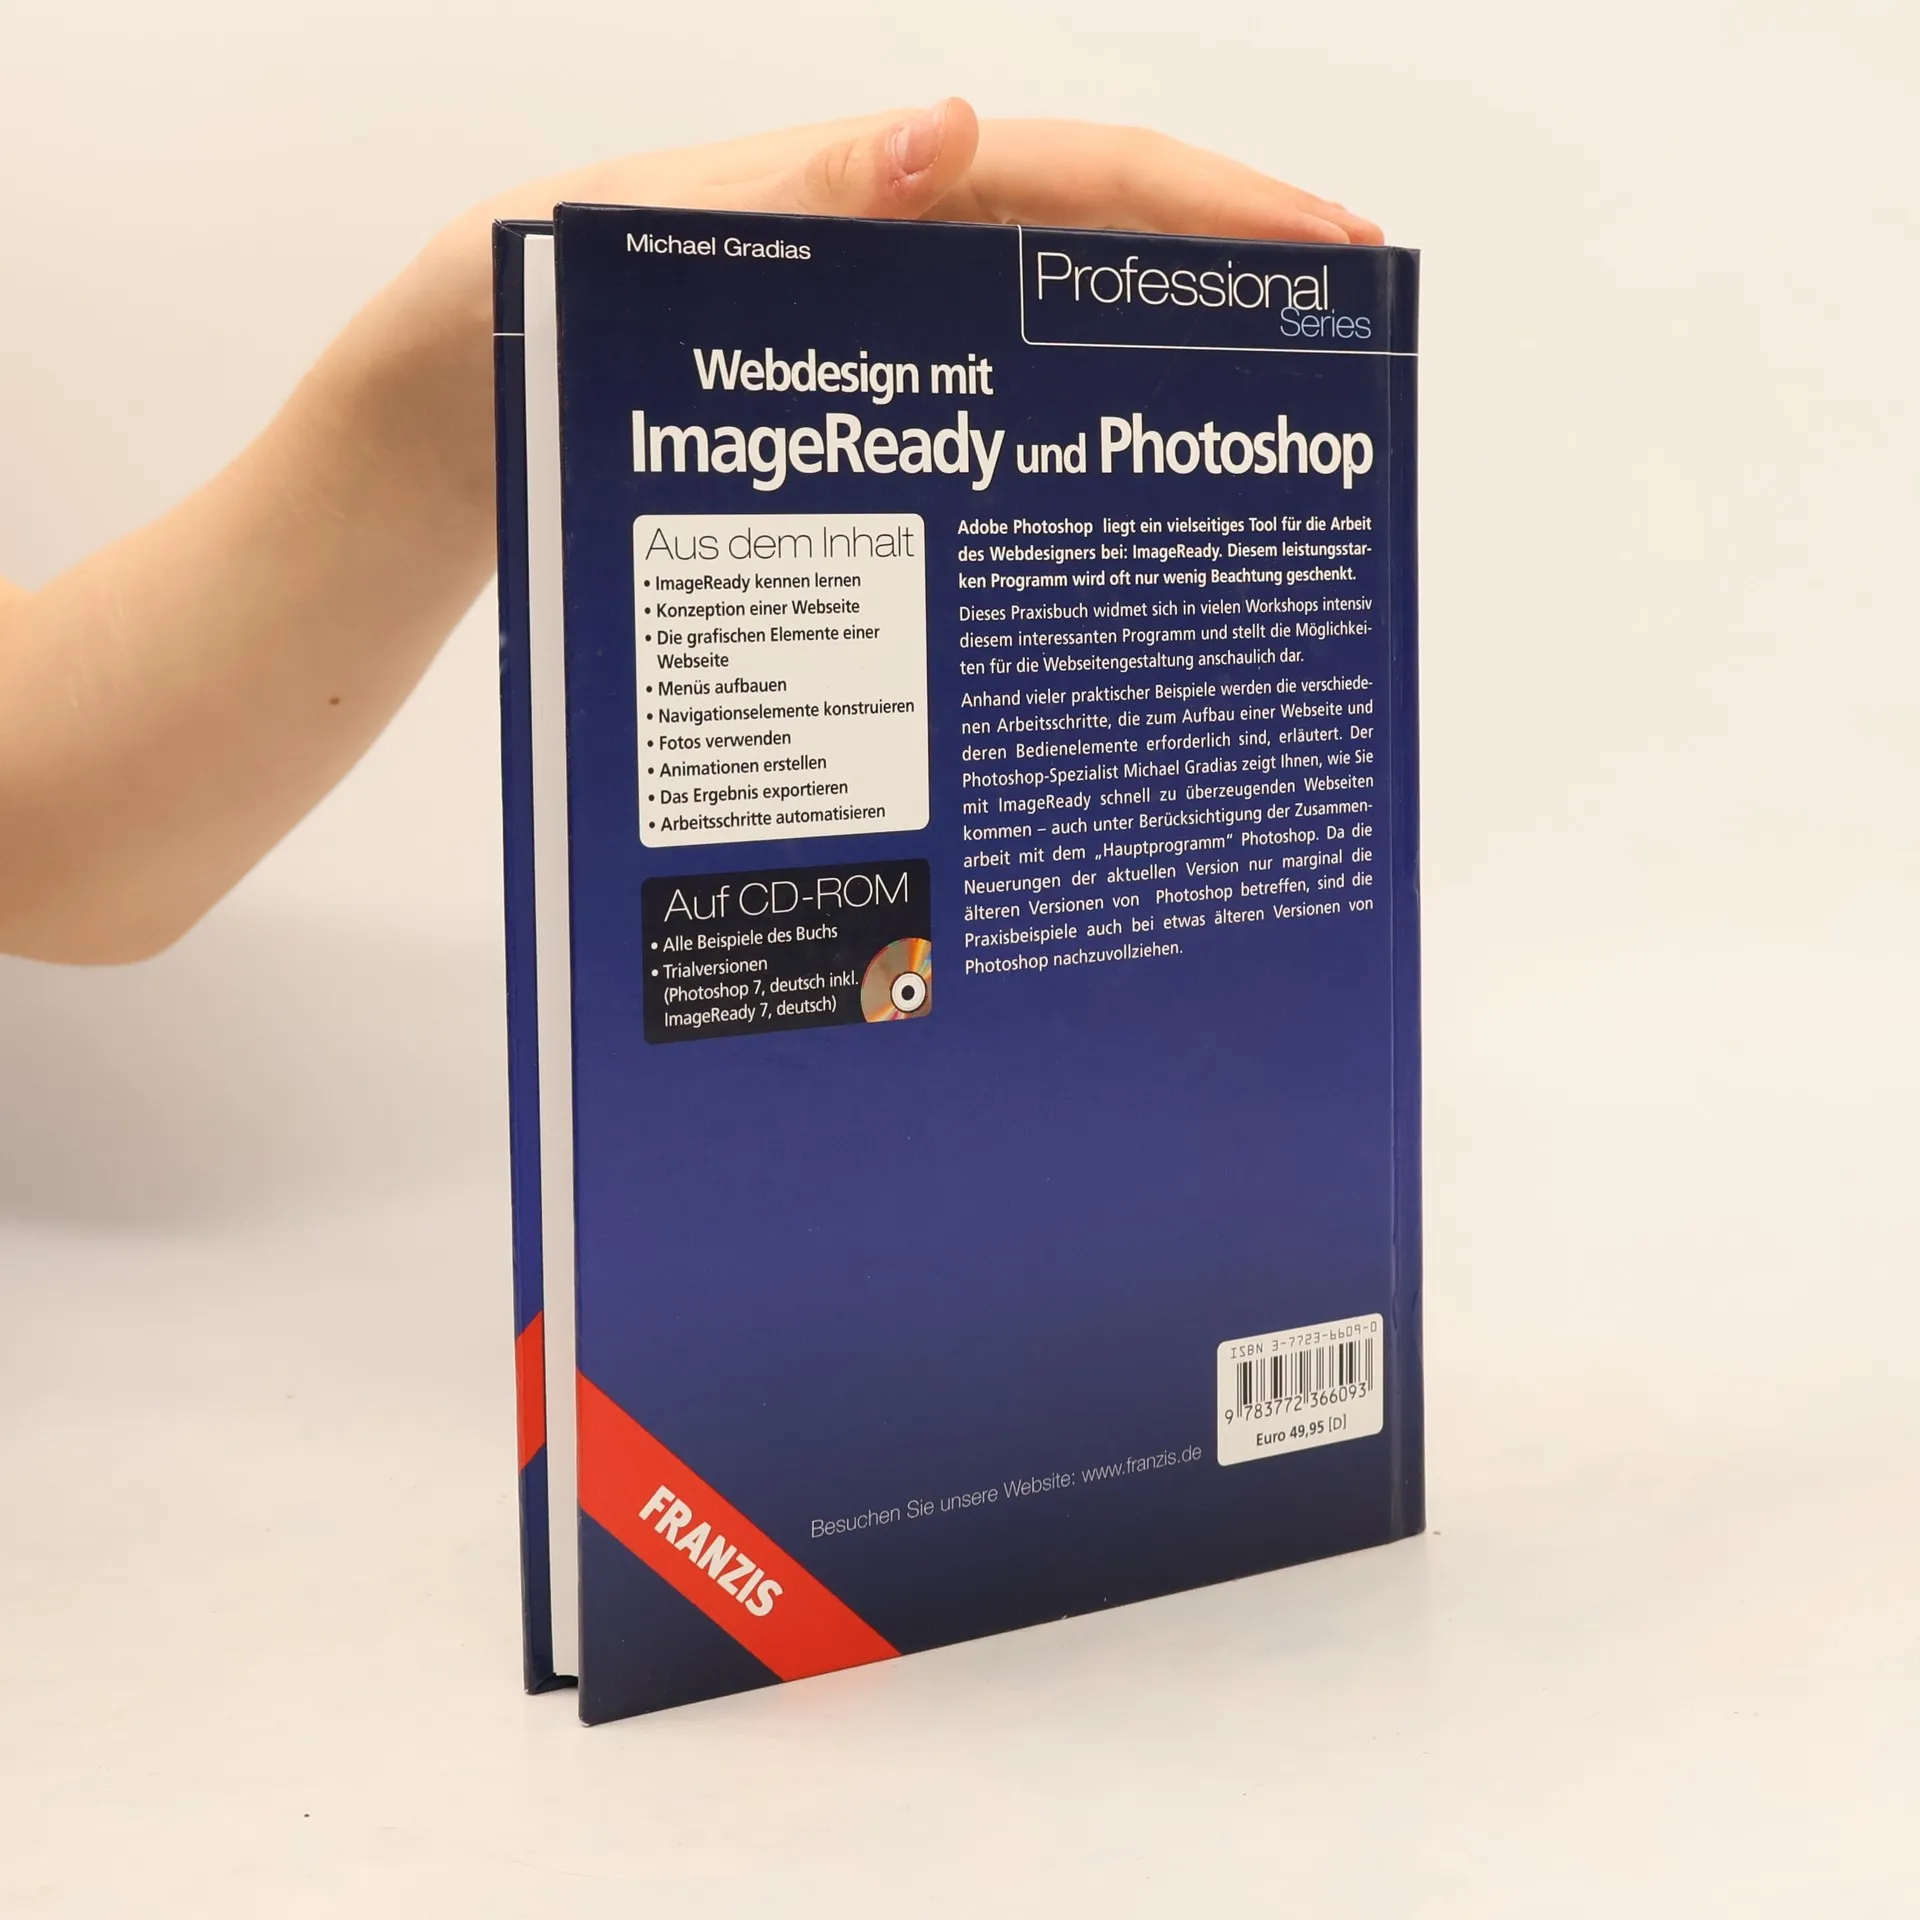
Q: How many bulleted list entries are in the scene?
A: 11